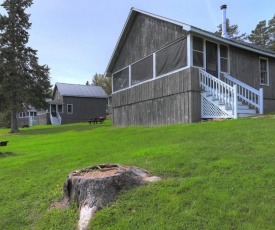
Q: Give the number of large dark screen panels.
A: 3